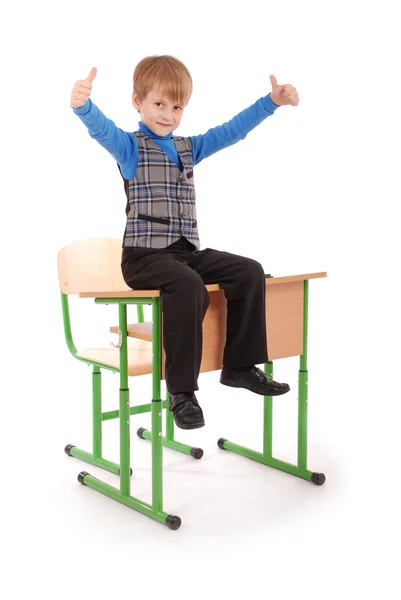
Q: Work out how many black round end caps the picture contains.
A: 8